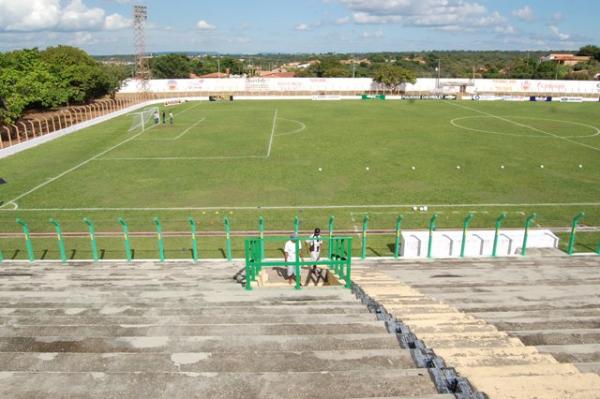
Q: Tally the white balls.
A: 10